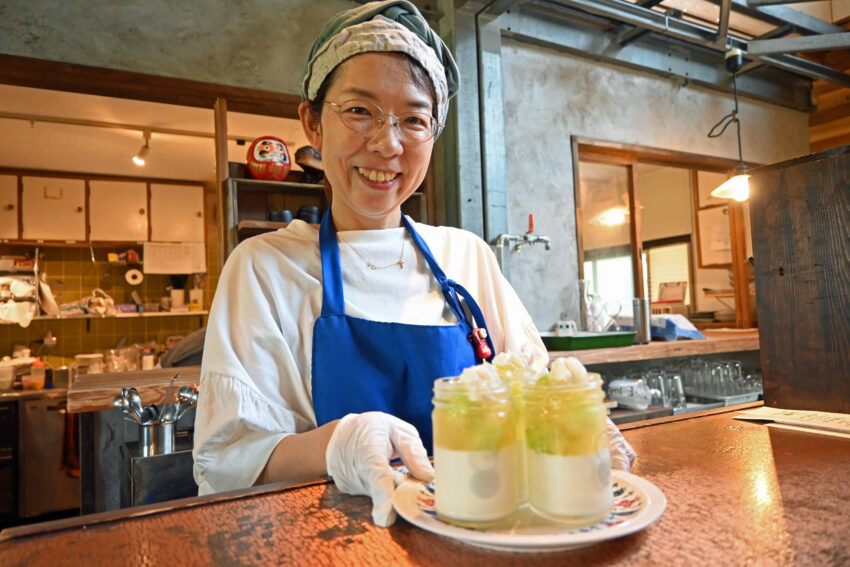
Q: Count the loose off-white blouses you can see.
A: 1